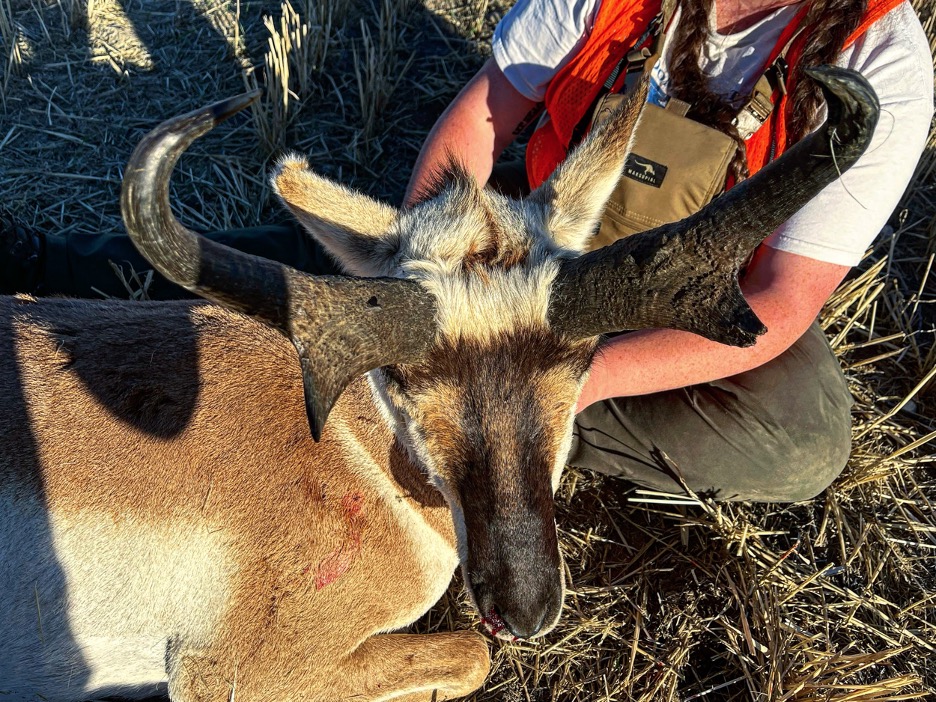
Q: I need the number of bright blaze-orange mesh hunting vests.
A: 1